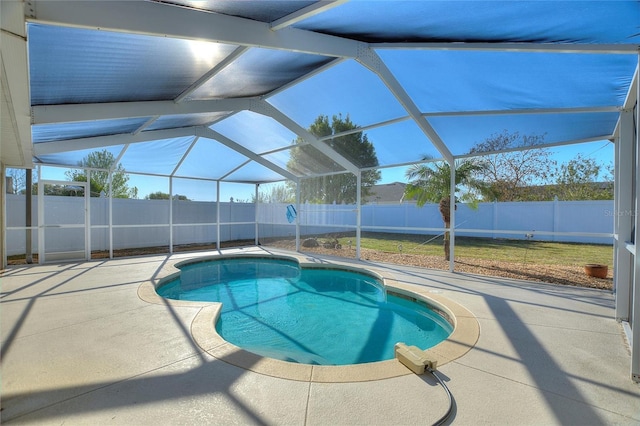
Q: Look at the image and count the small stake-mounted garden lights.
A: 2